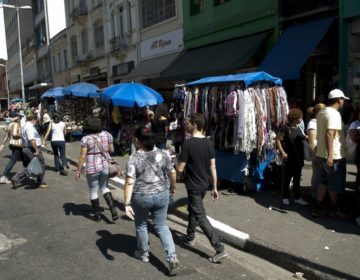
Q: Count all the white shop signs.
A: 1